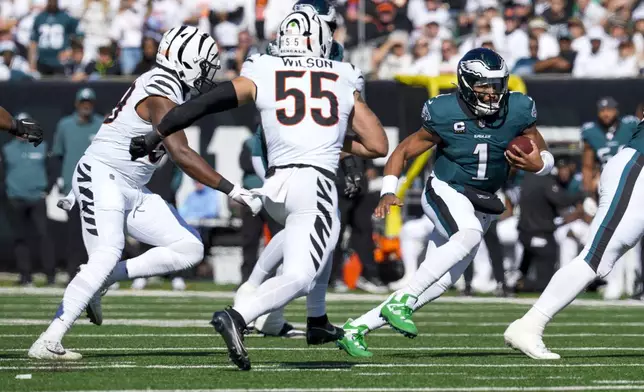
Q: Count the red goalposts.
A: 0